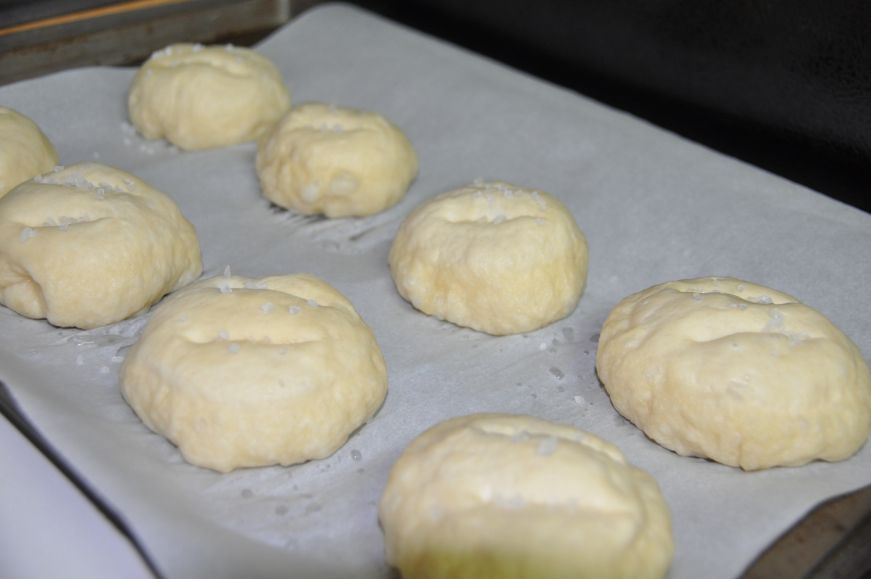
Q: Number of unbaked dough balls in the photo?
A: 8